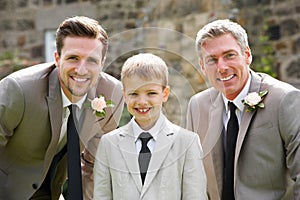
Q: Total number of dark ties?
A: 3